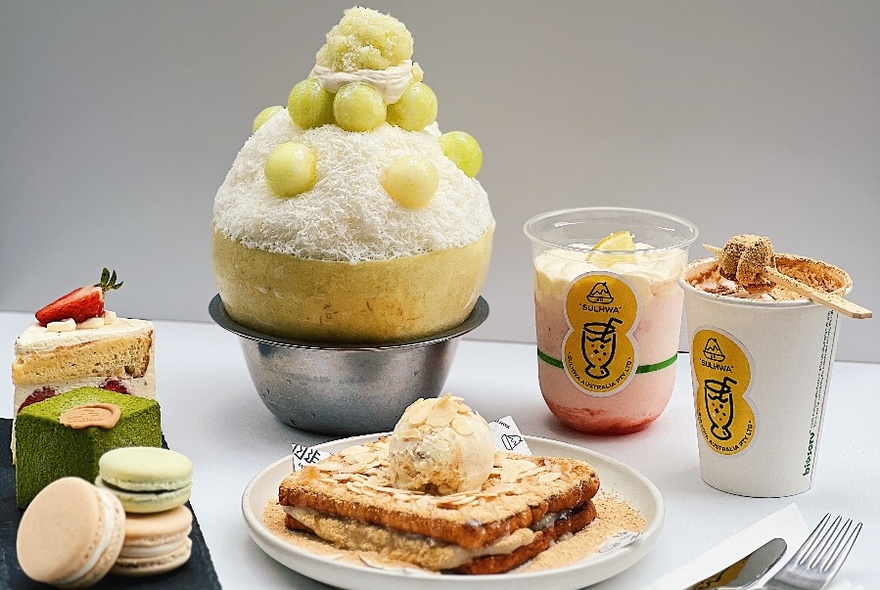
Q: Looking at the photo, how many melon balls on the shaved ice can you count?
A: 7